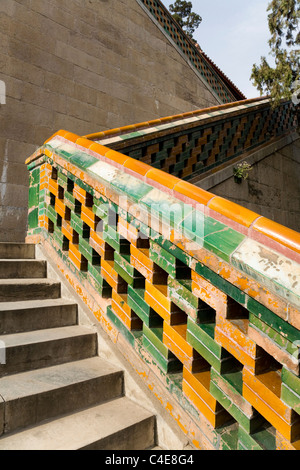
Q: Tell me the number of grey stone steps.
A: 7